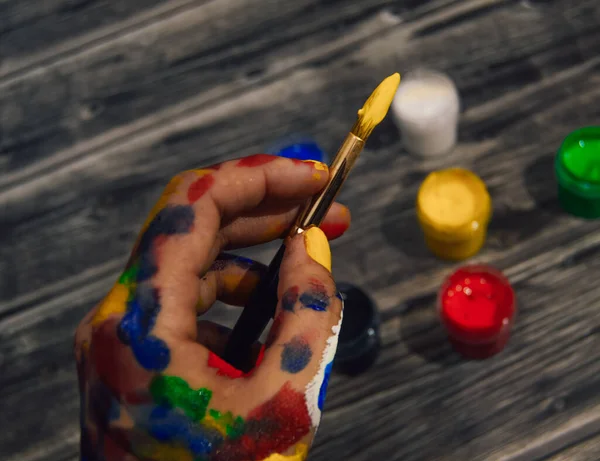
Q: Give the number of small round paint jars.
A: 6